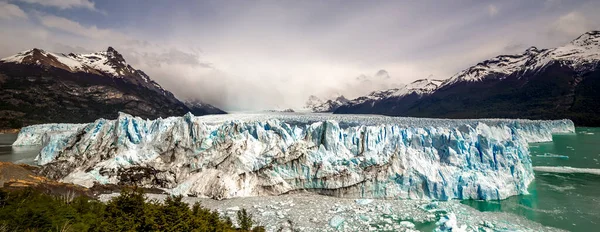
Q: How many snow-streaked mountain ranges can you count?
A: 2